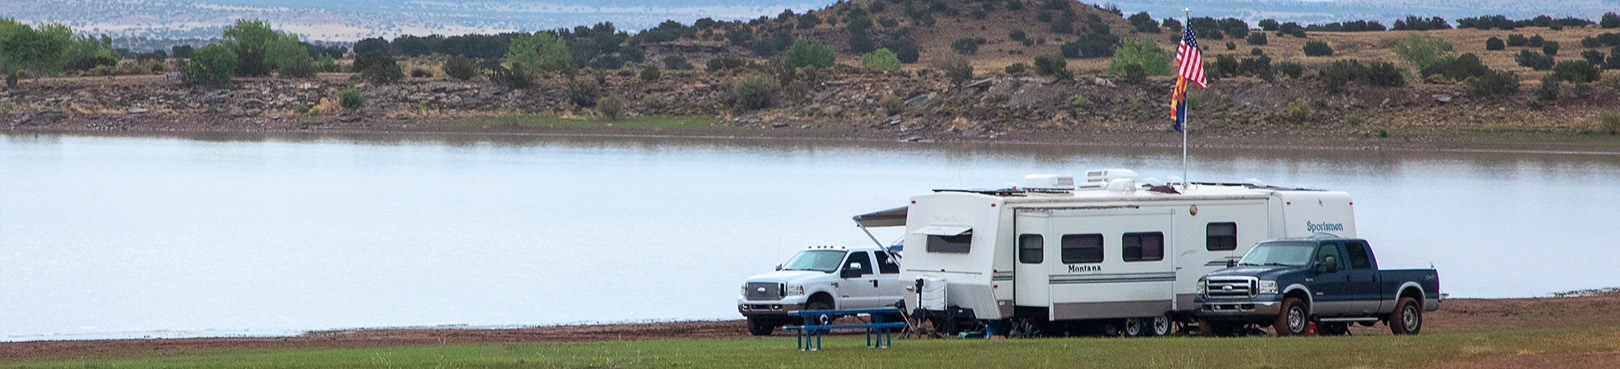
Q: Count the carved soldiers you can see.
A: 0